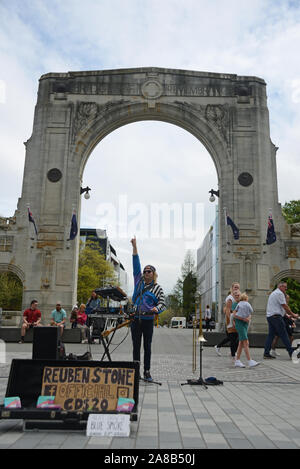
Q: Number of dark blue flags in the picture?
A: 4